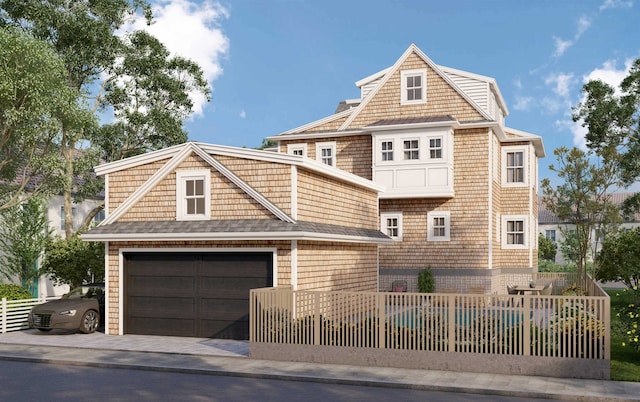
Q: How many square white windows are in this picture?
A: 11